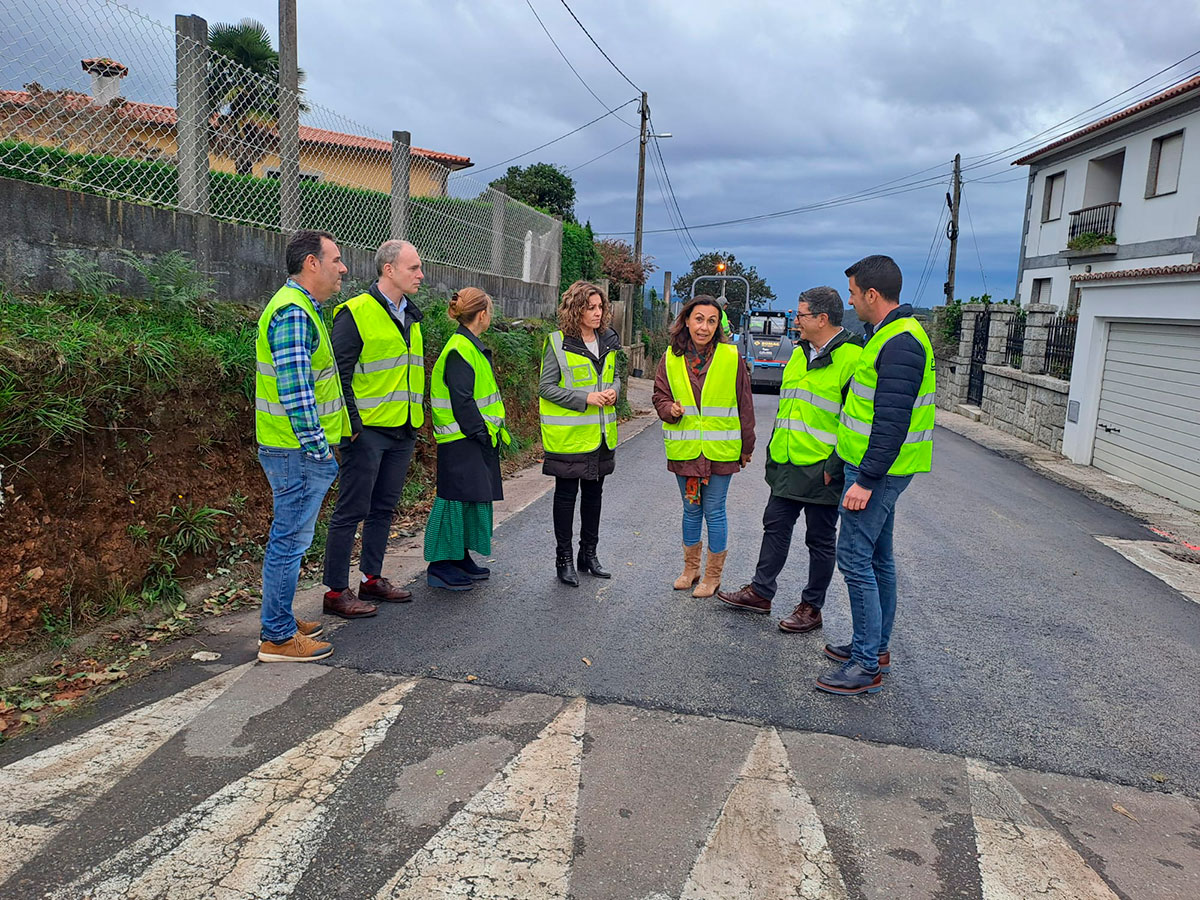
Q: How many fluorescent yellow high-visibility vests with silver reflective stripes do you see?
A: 7